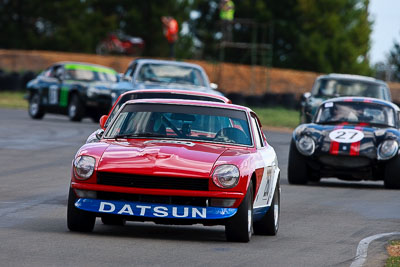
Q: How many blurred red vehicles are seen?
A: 1